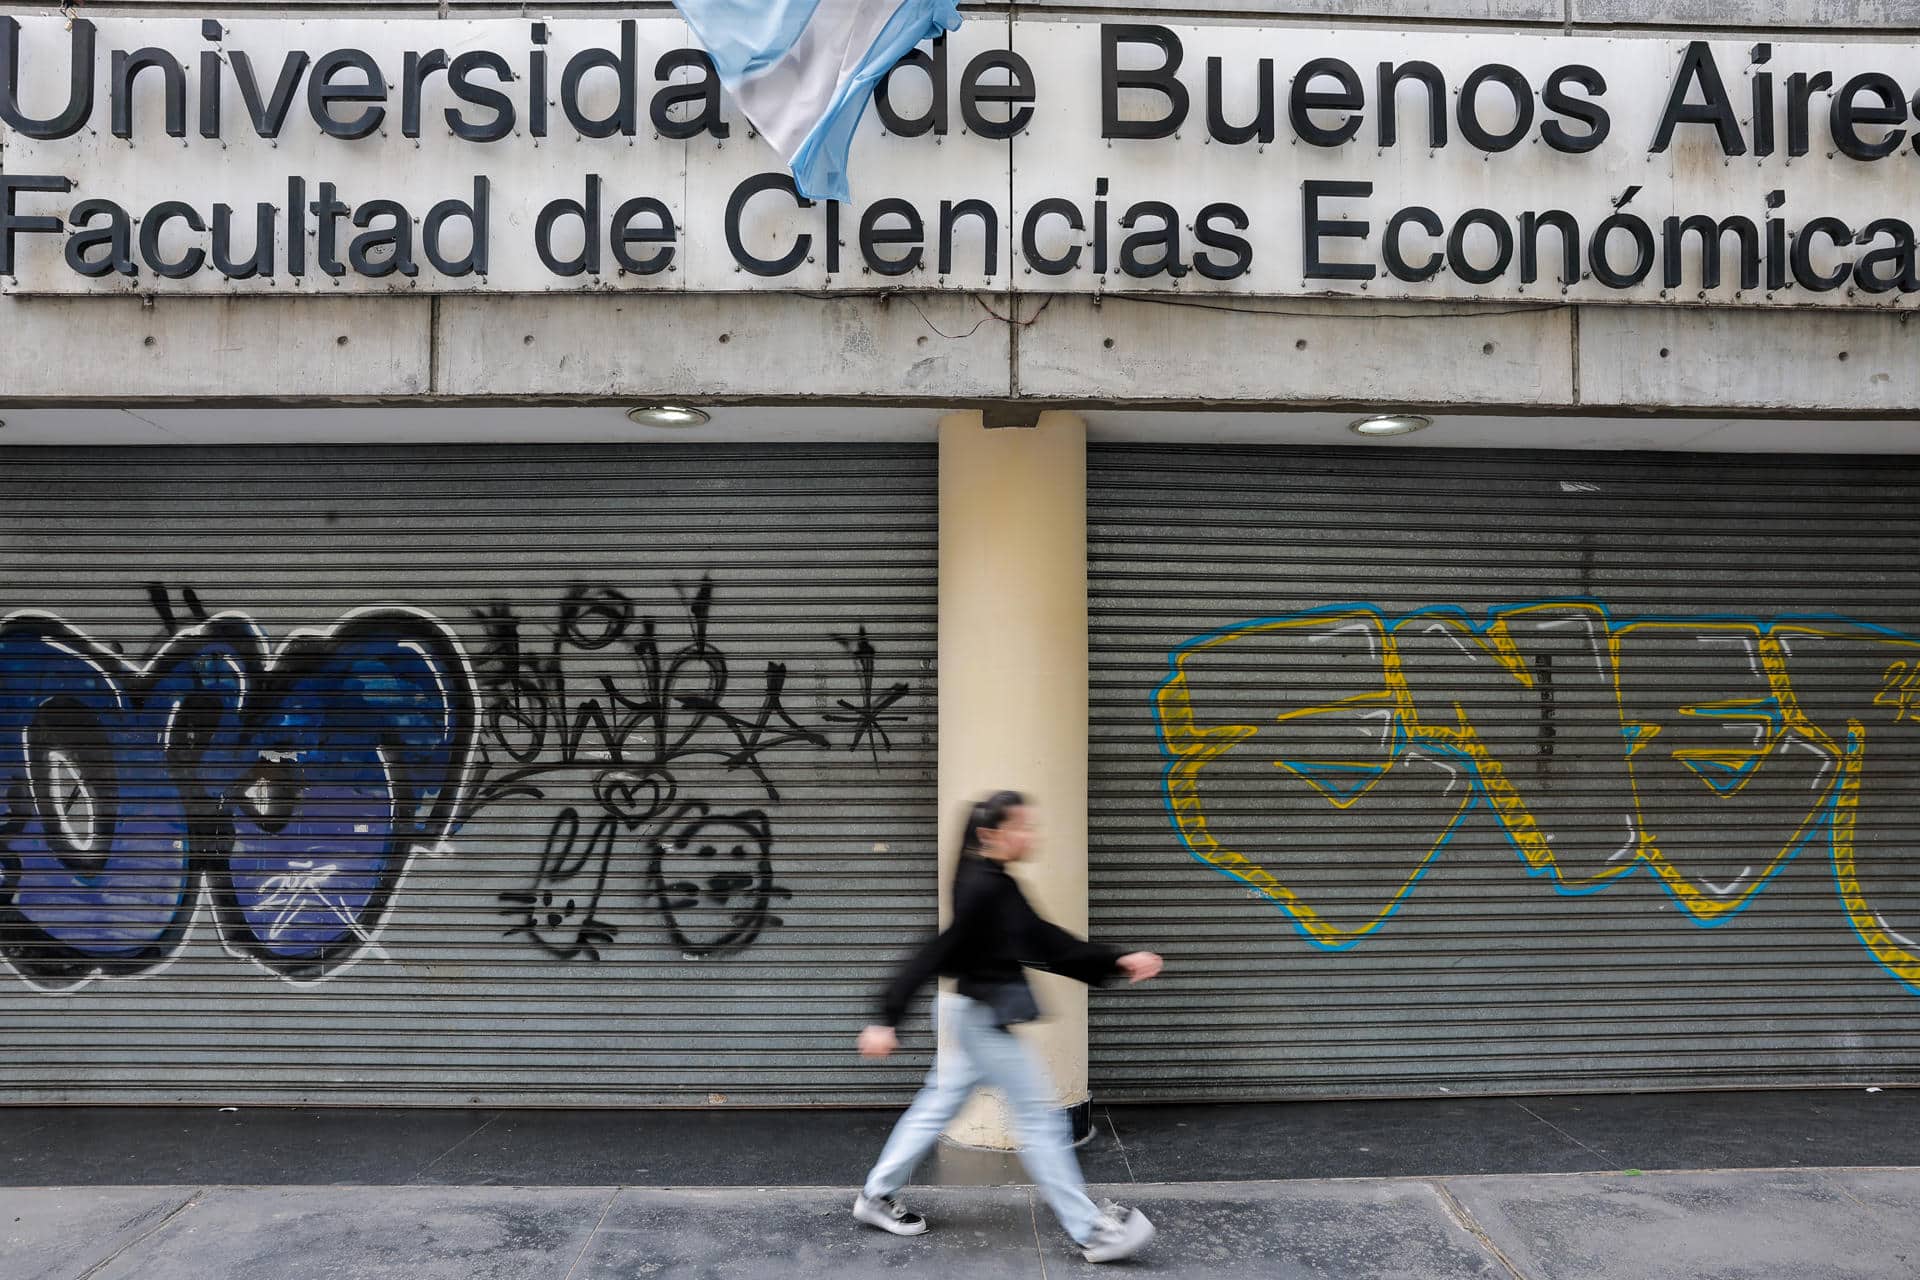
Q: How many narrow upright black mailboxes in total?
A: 0